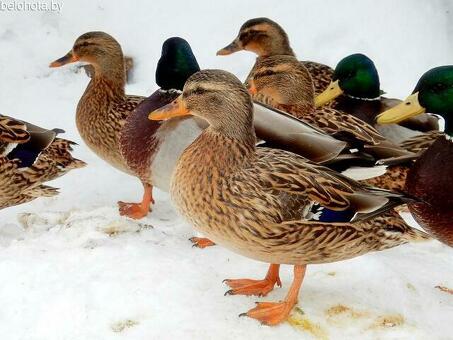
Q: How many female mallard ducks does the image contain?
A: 5